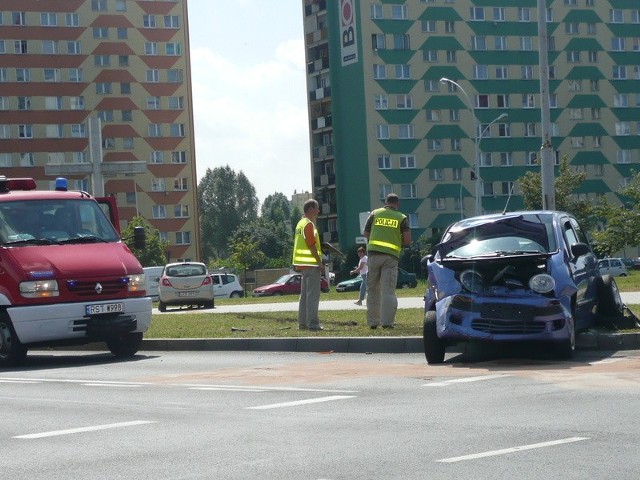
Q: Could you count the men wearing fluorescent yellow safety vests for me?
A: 2